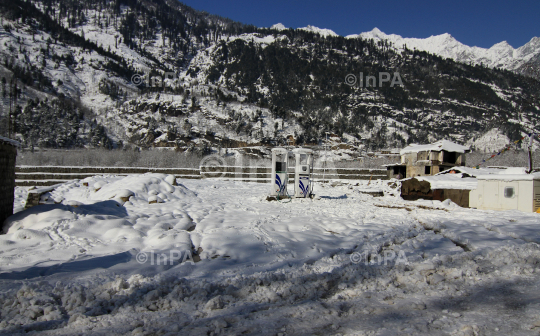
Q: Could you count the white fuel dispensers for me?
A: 2